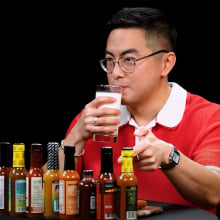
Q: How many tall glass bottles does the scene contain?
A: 7